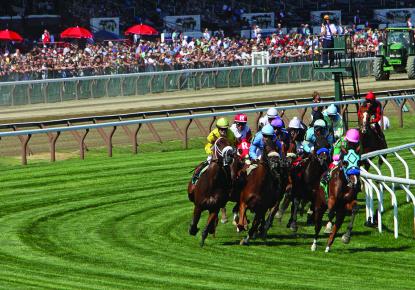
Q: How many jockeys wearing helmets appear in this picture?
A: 10